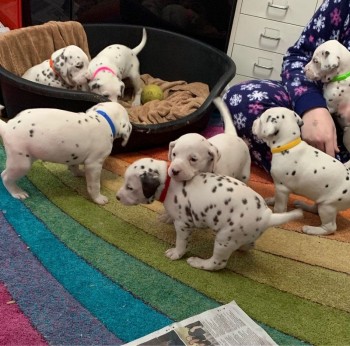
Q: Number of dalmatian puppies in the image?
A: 7